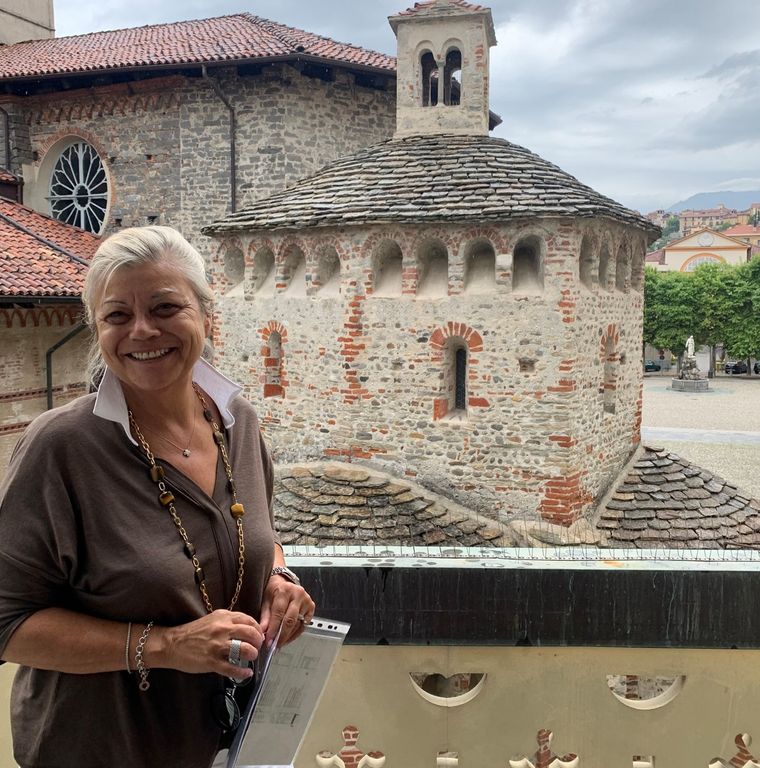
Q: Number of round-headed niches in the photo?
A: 12